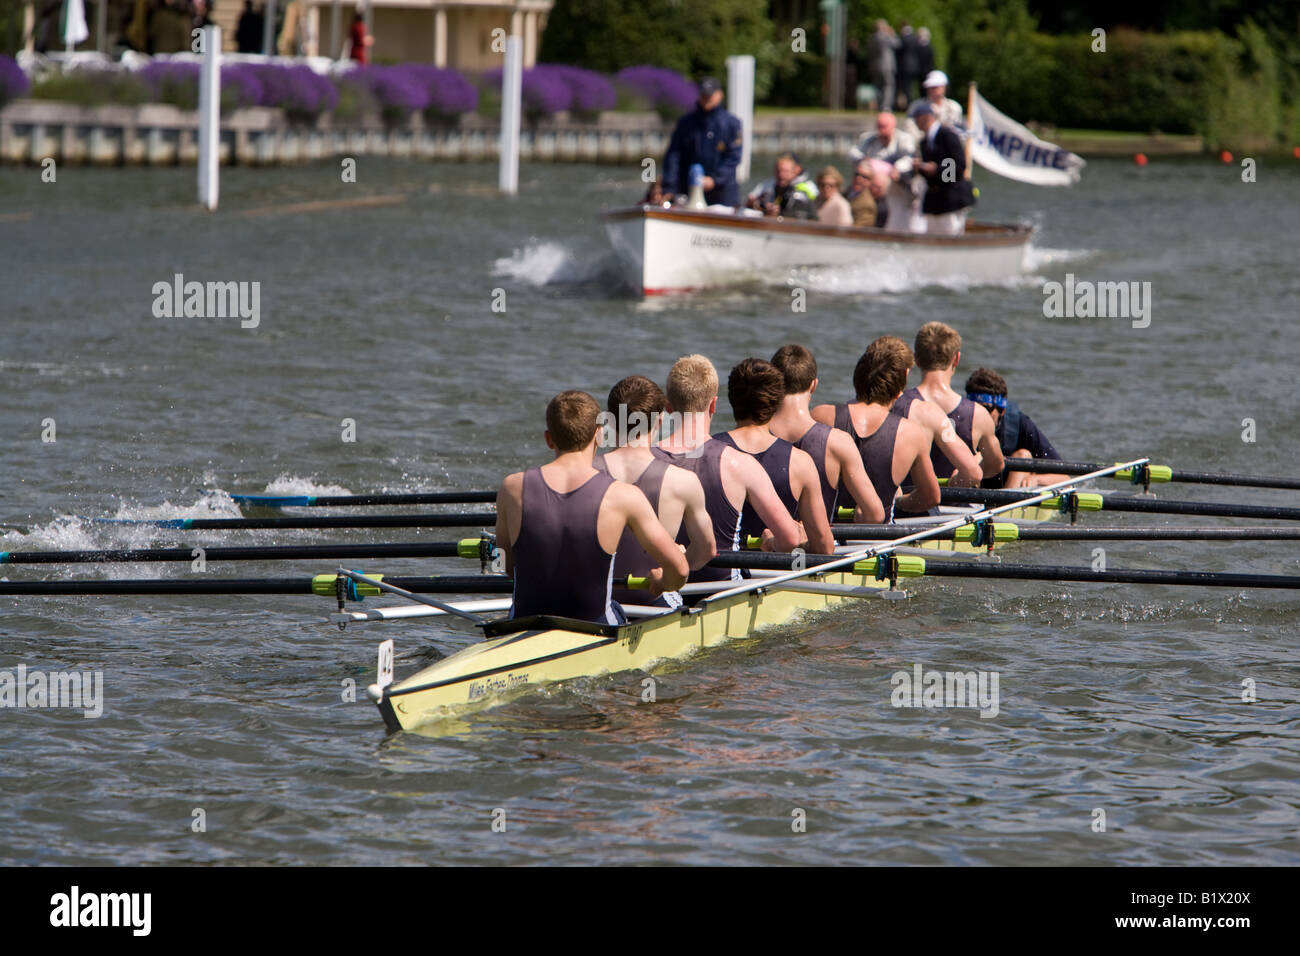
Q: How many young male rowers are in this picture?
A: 8